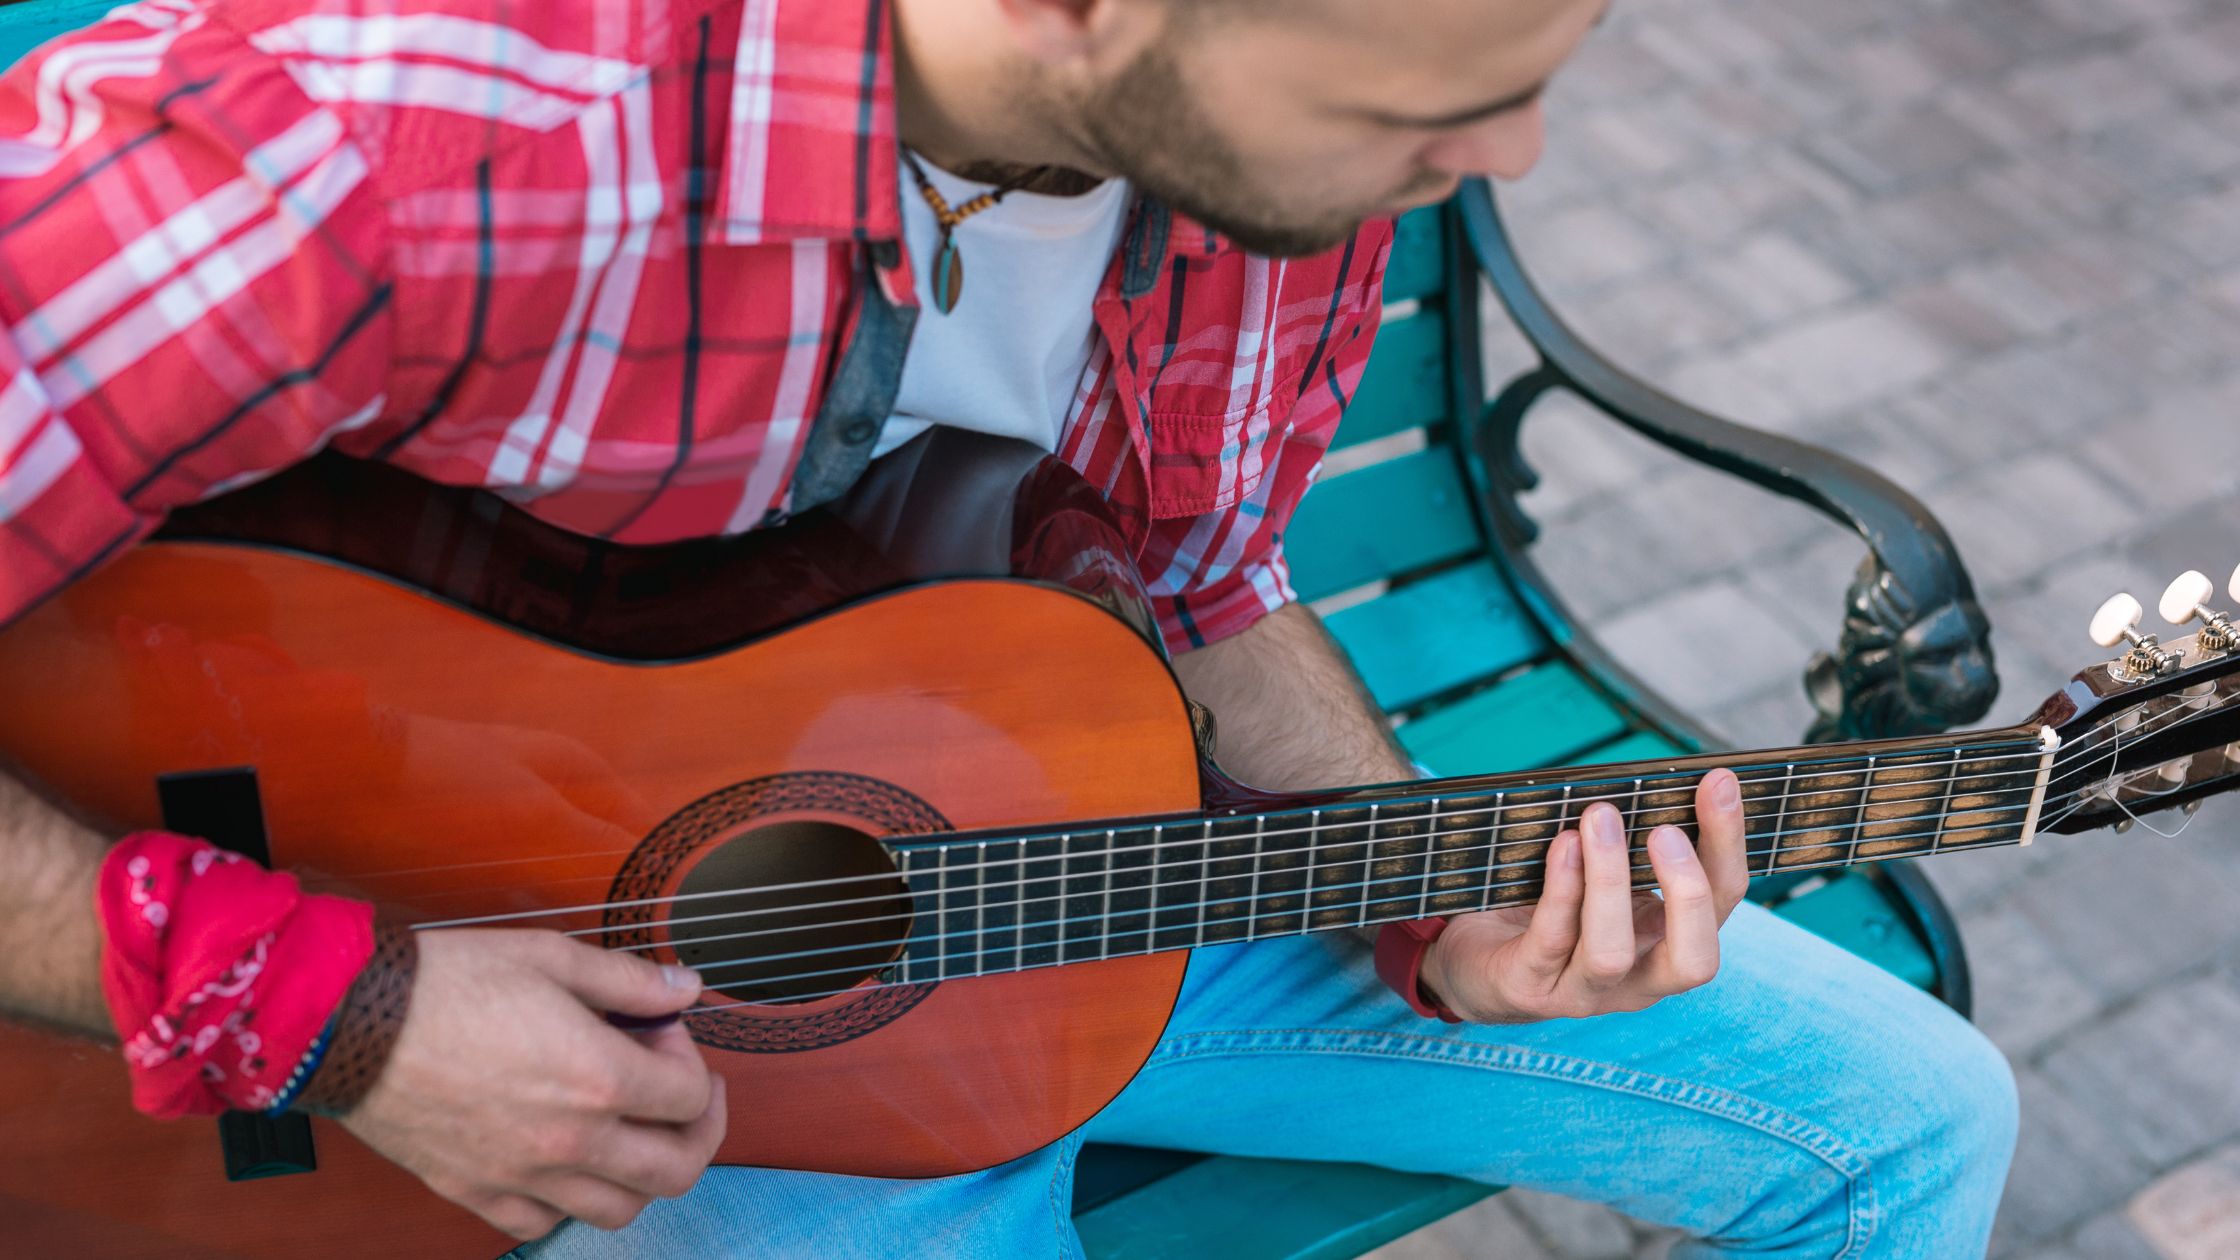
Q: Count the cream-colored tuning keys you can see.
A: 3